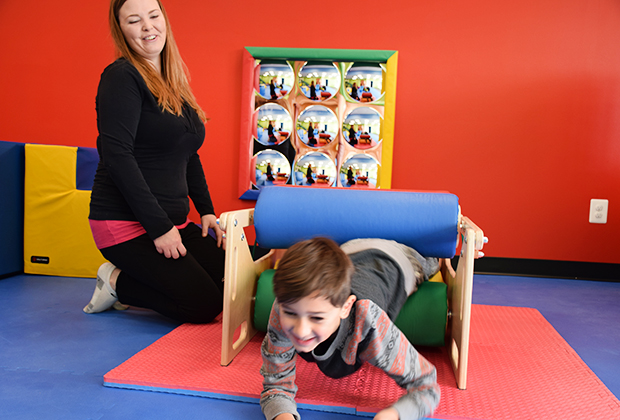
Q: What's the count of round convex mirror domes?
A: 9